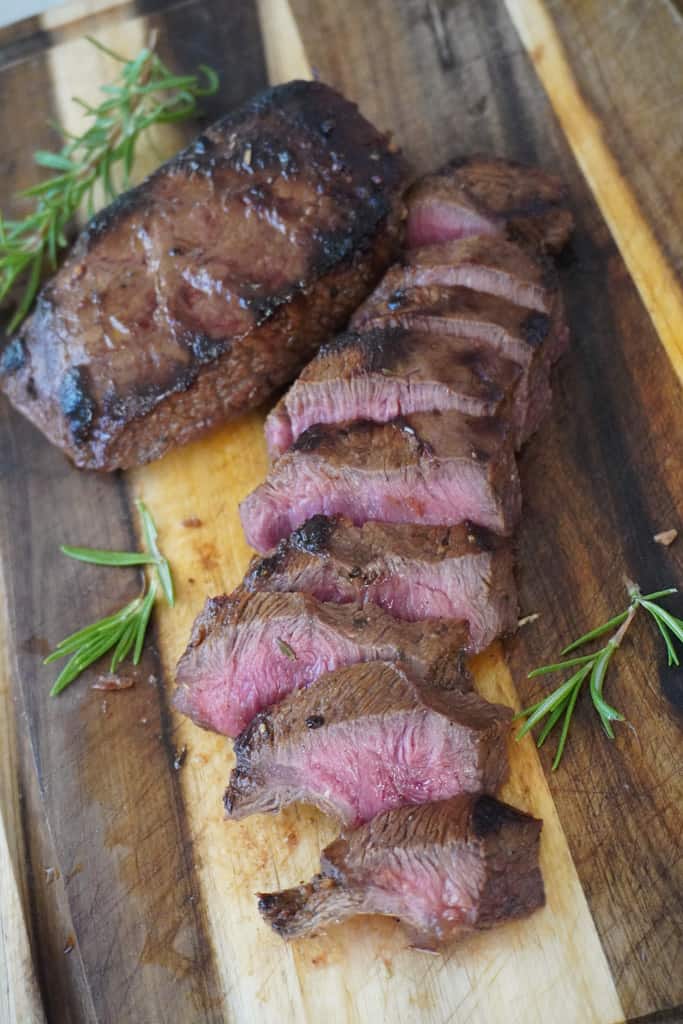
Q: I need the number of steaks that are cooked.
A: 2